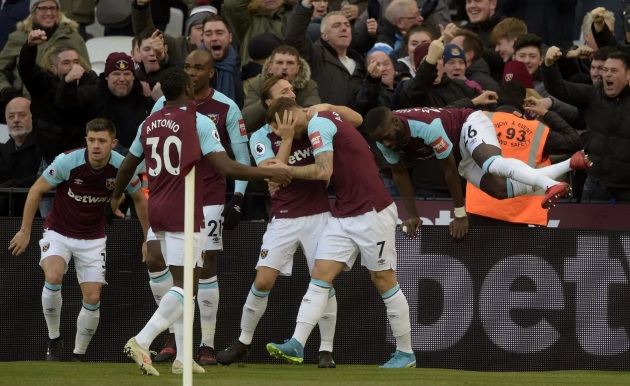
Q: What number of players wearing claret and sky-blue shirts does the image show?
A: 6